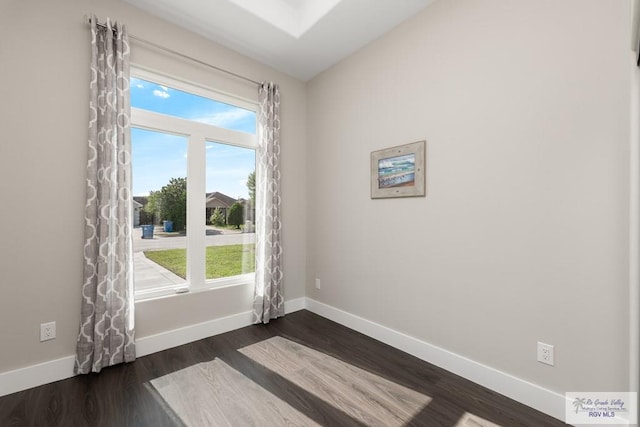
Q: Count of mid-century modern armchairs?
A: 0